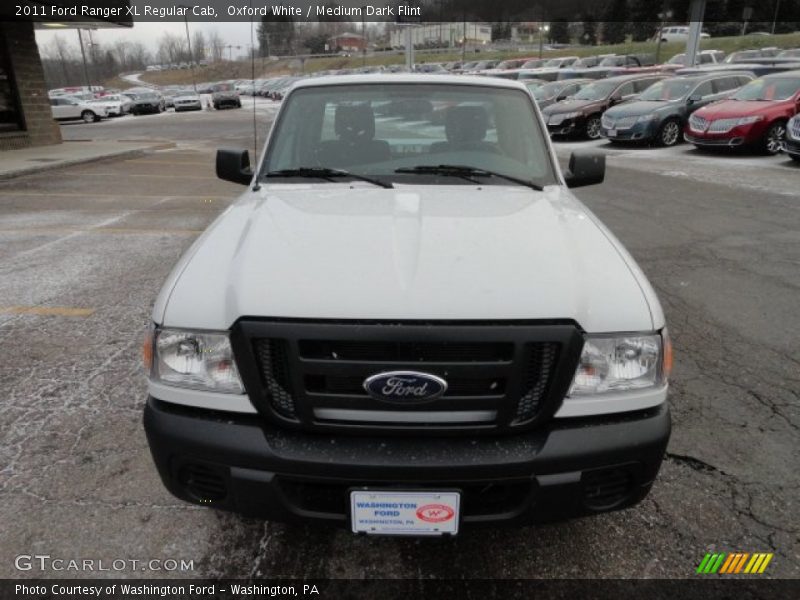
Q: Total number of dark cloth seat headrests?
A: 2